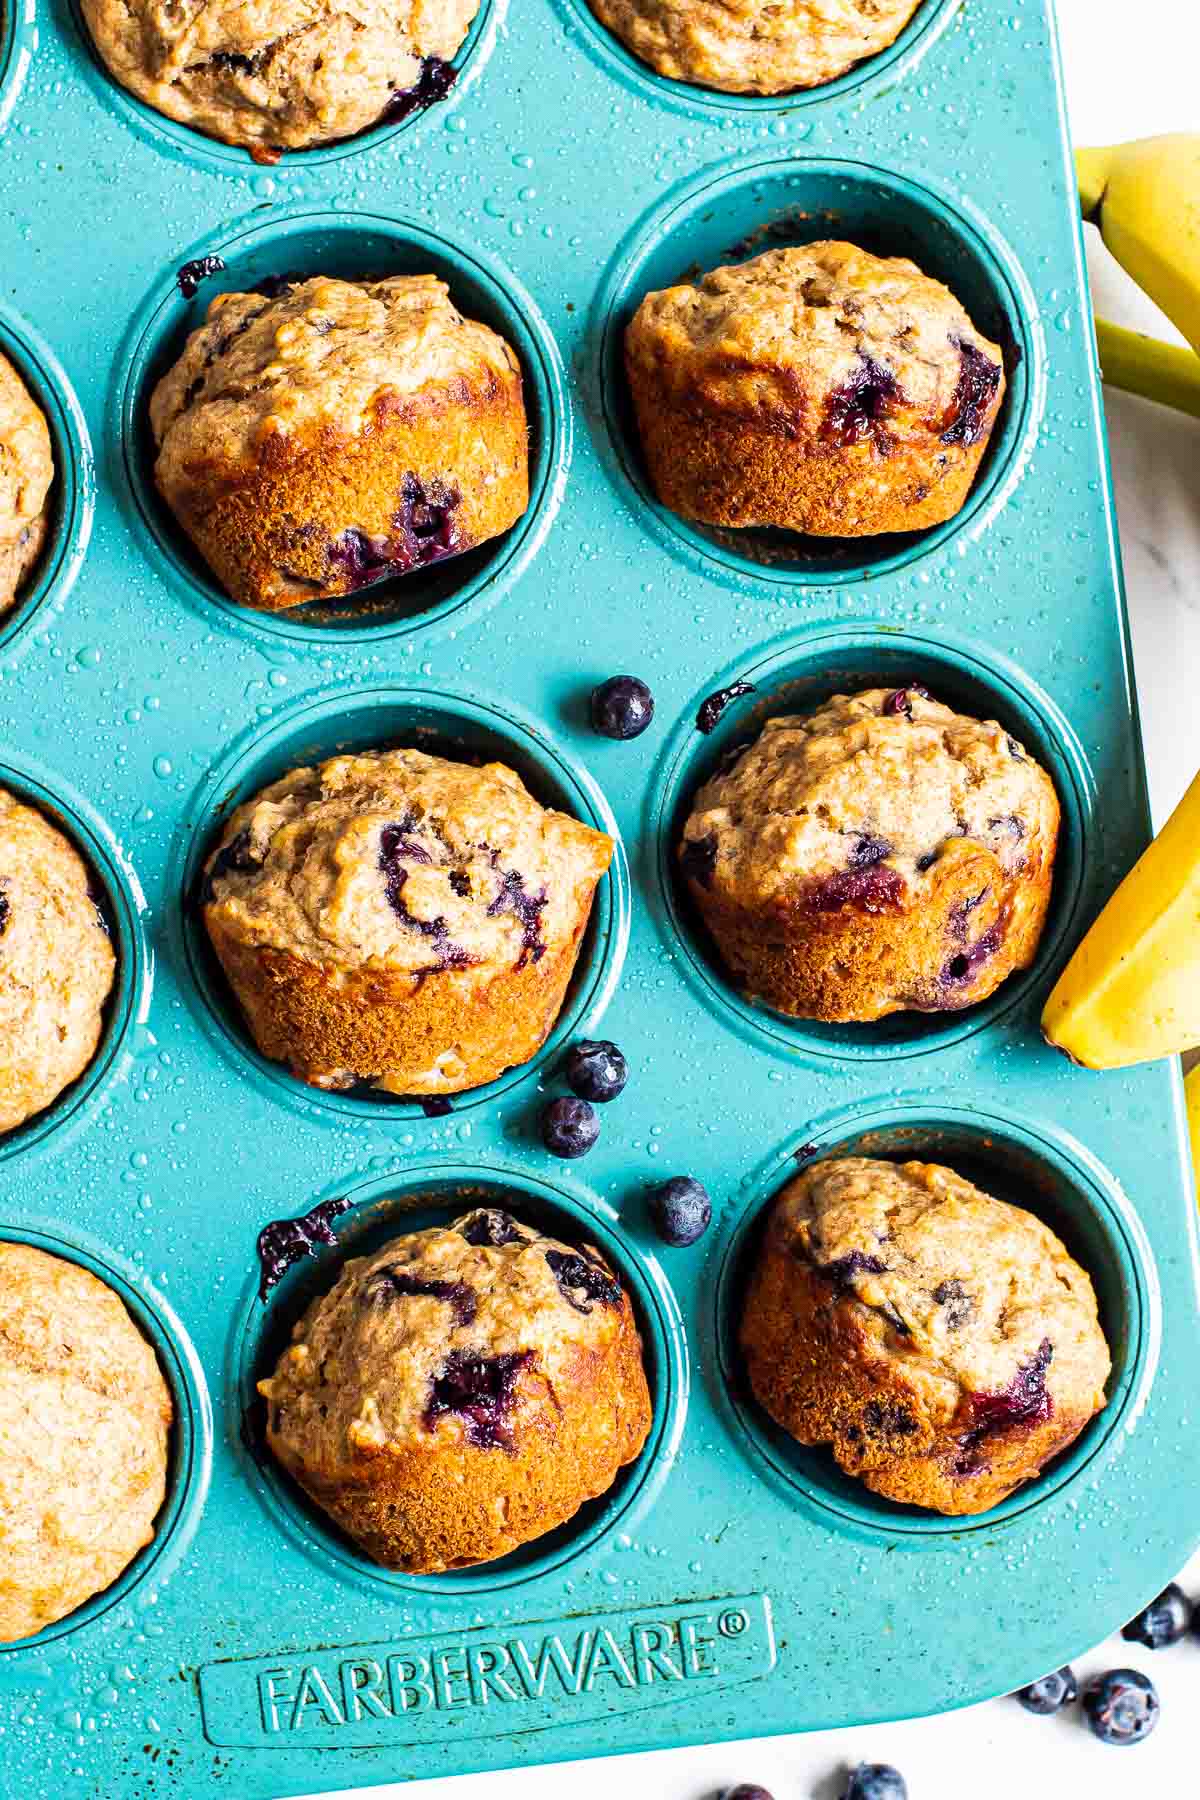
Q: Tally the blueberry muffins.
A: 11